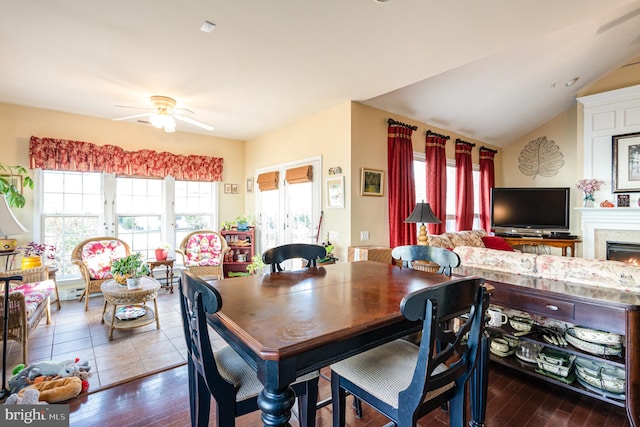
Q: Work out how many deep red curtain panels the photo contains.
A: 4